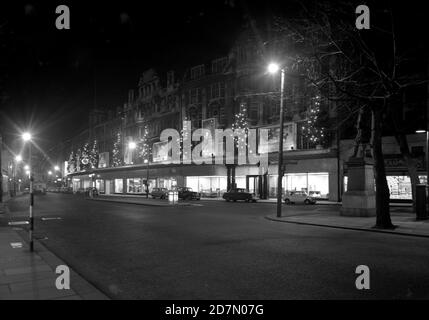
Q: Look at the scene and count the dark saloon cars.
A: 2